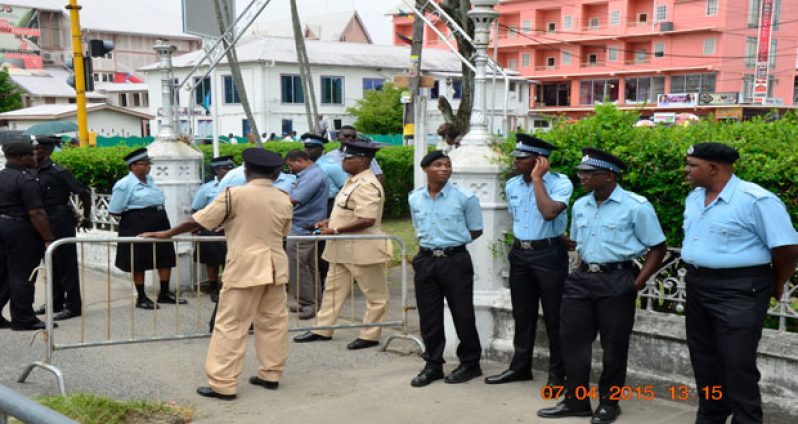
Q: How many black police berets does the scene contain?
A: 3